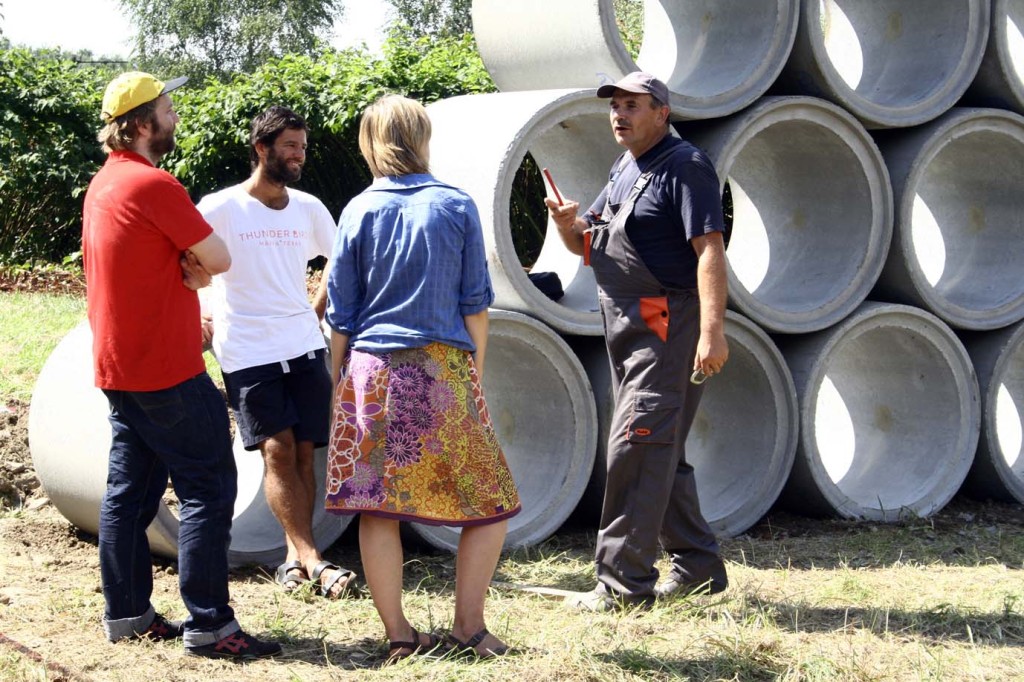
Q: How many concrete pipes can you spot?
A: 11